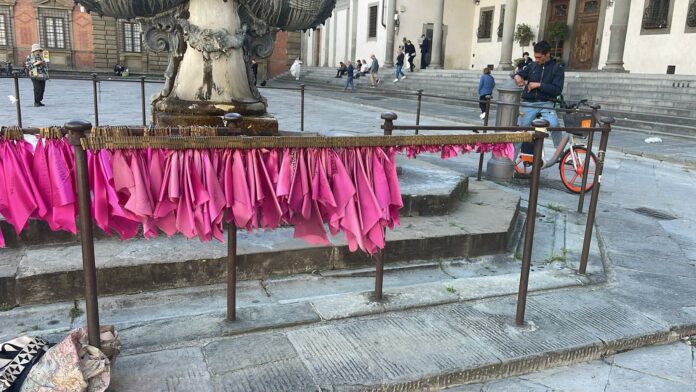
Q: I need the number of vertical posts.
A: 12